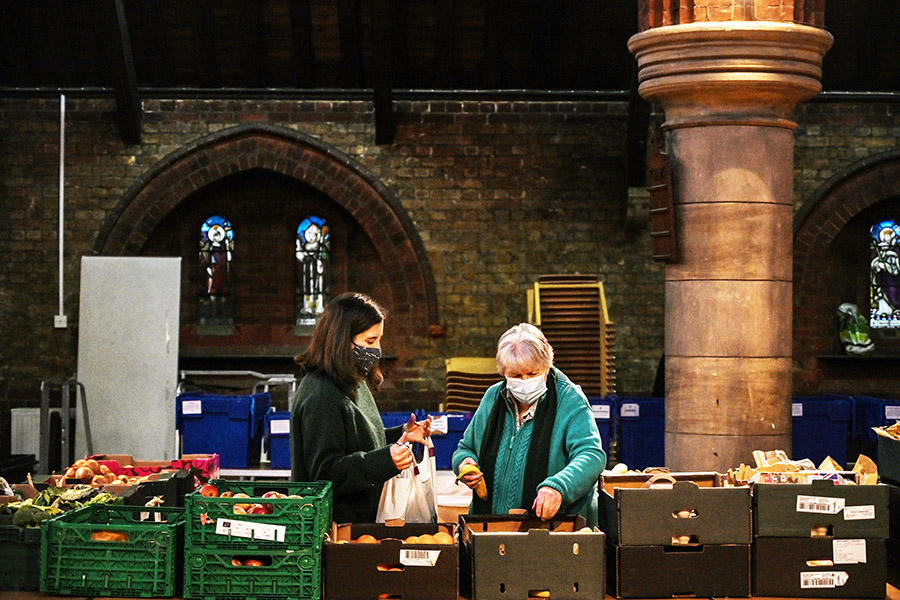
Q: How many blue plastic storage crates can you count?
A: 8